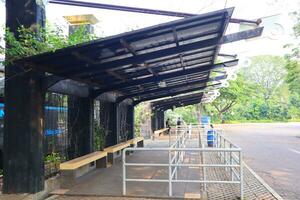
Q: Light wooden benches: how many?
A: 4